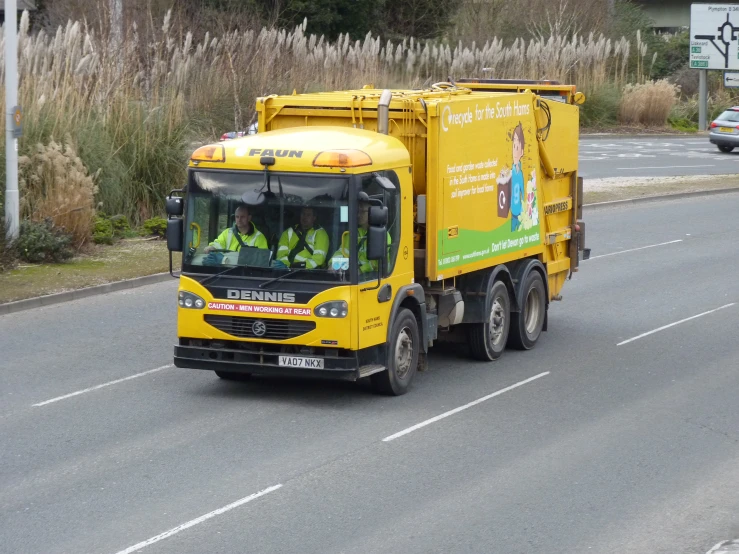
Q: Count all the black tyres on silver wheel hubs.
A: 3